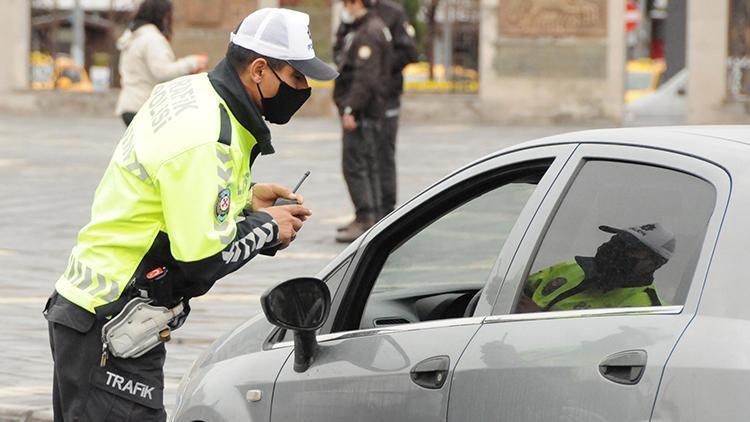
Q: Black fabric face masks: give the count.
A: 1